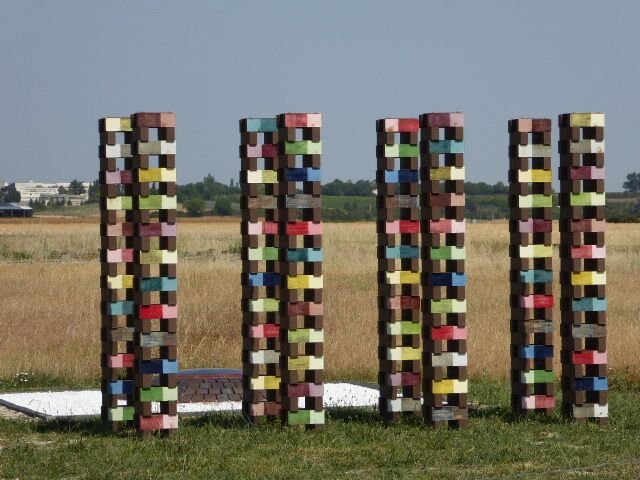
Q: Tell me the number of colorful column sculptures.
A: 8